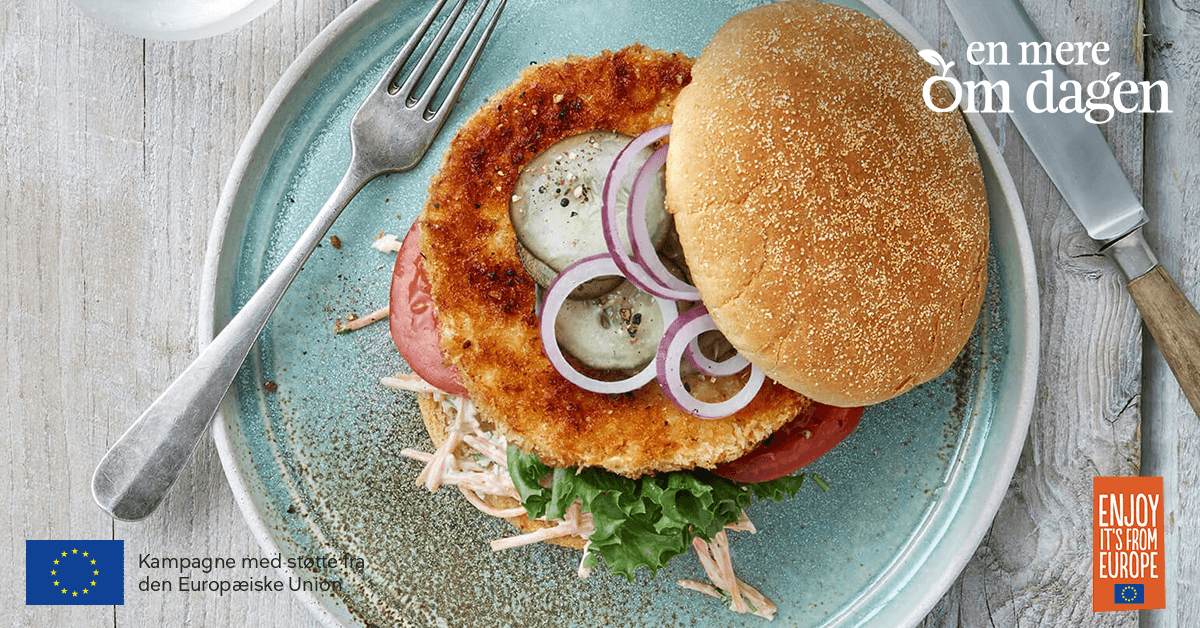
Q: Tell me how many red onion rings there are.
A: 5